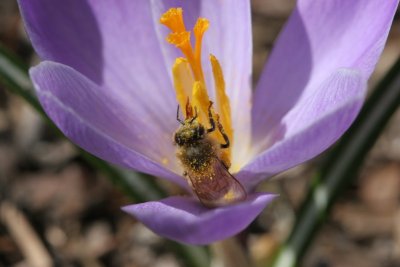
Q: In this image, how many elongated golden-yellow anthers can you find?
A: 3